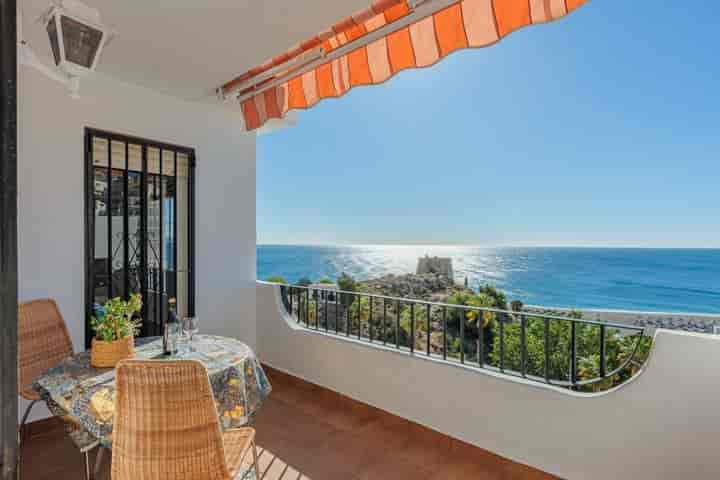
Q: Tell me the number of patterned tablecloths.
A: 1